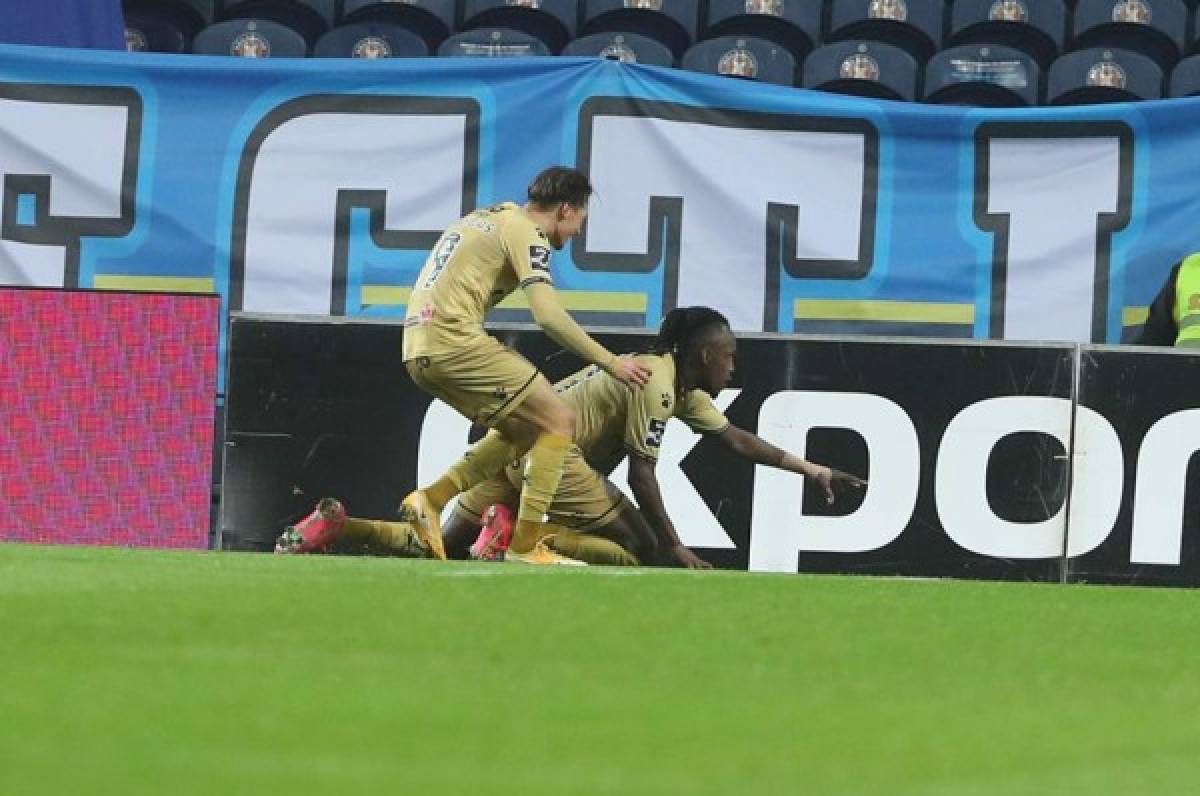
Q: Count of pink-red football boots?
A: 2